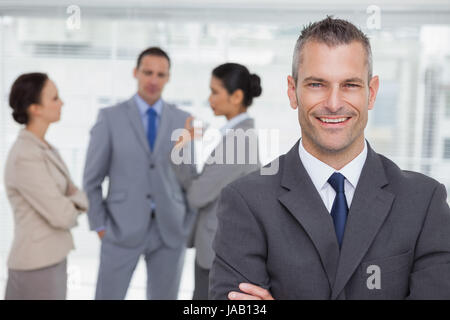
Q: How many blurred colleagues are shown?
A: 3